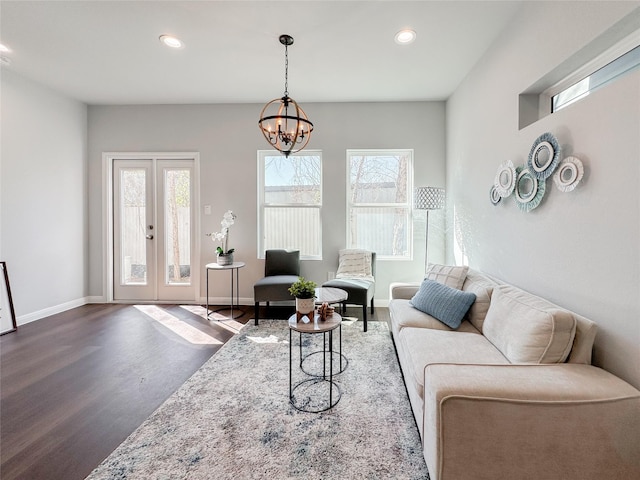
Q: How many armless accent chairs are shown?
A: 2